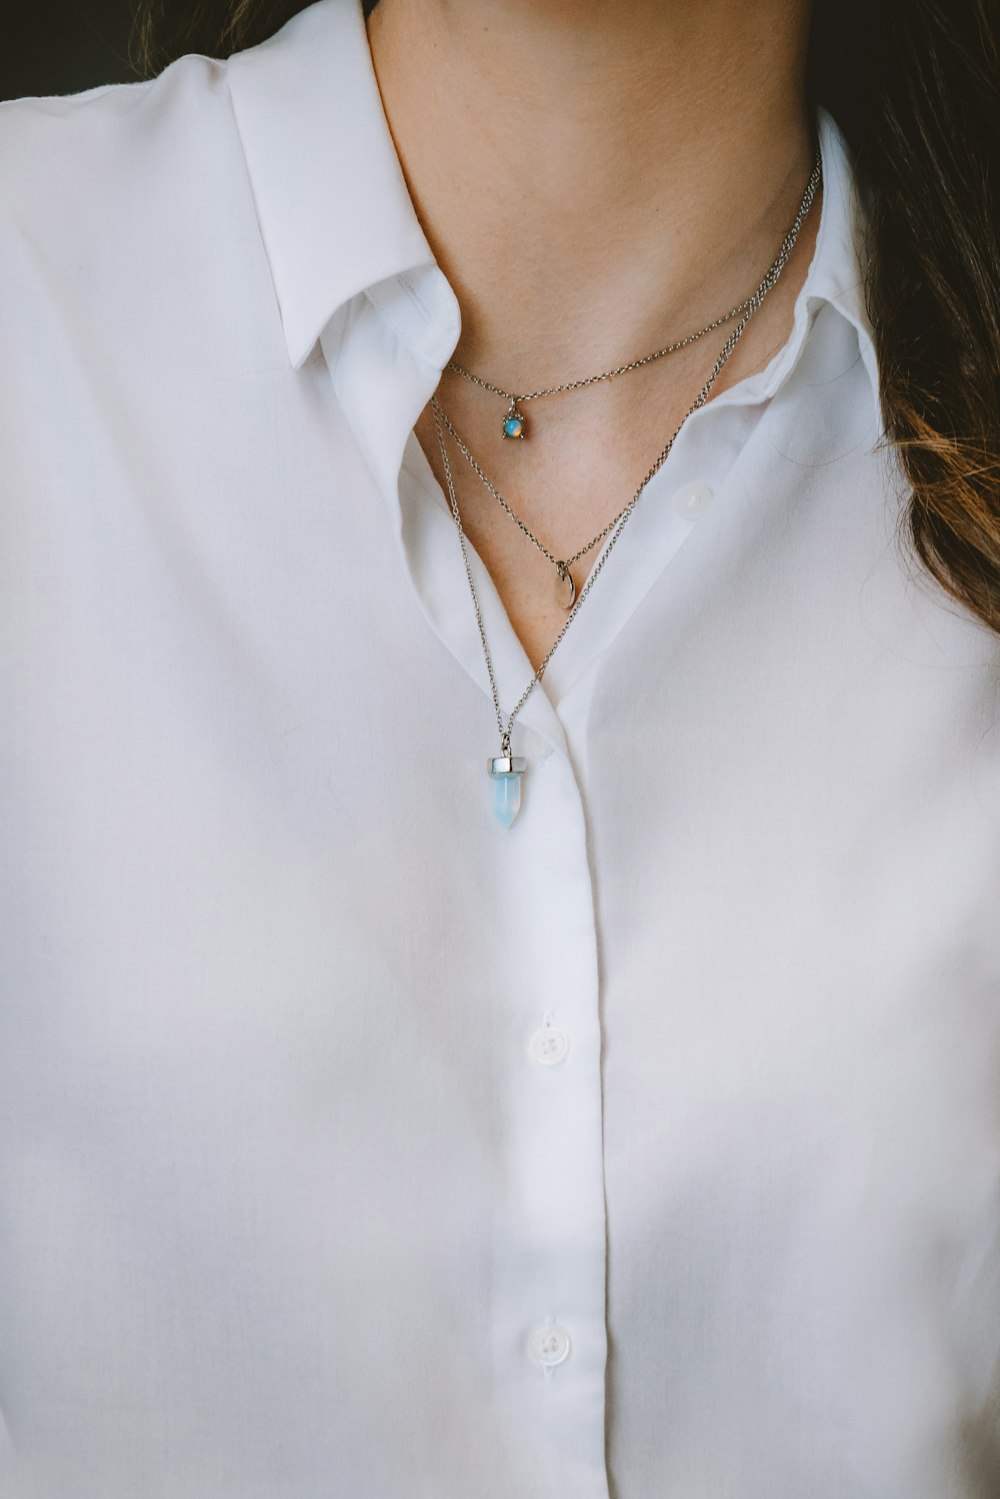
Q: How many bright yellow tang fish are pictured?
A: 0